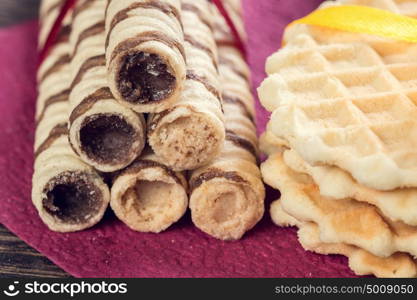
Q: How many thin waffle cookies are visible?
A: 4